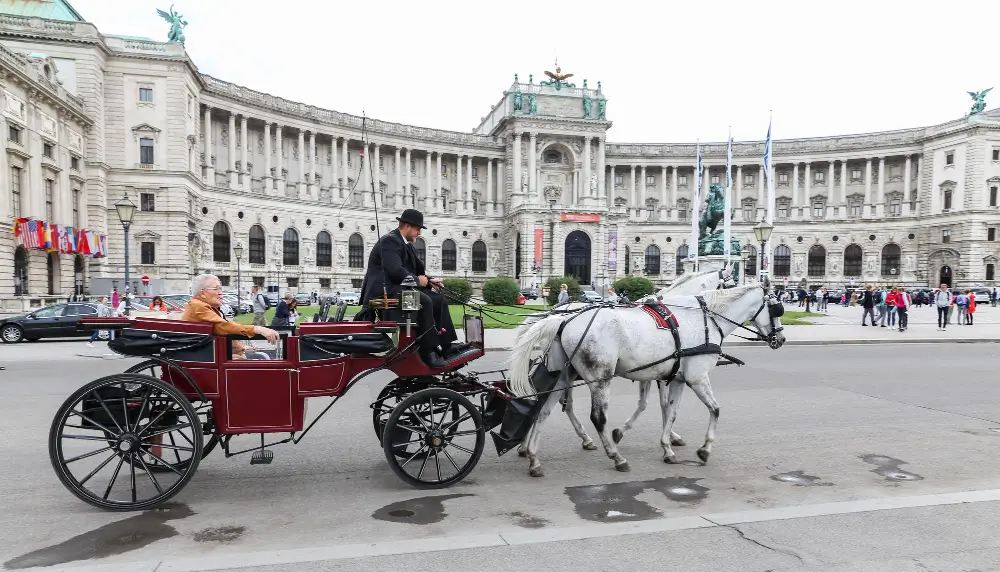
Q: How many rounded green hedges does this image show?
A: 4